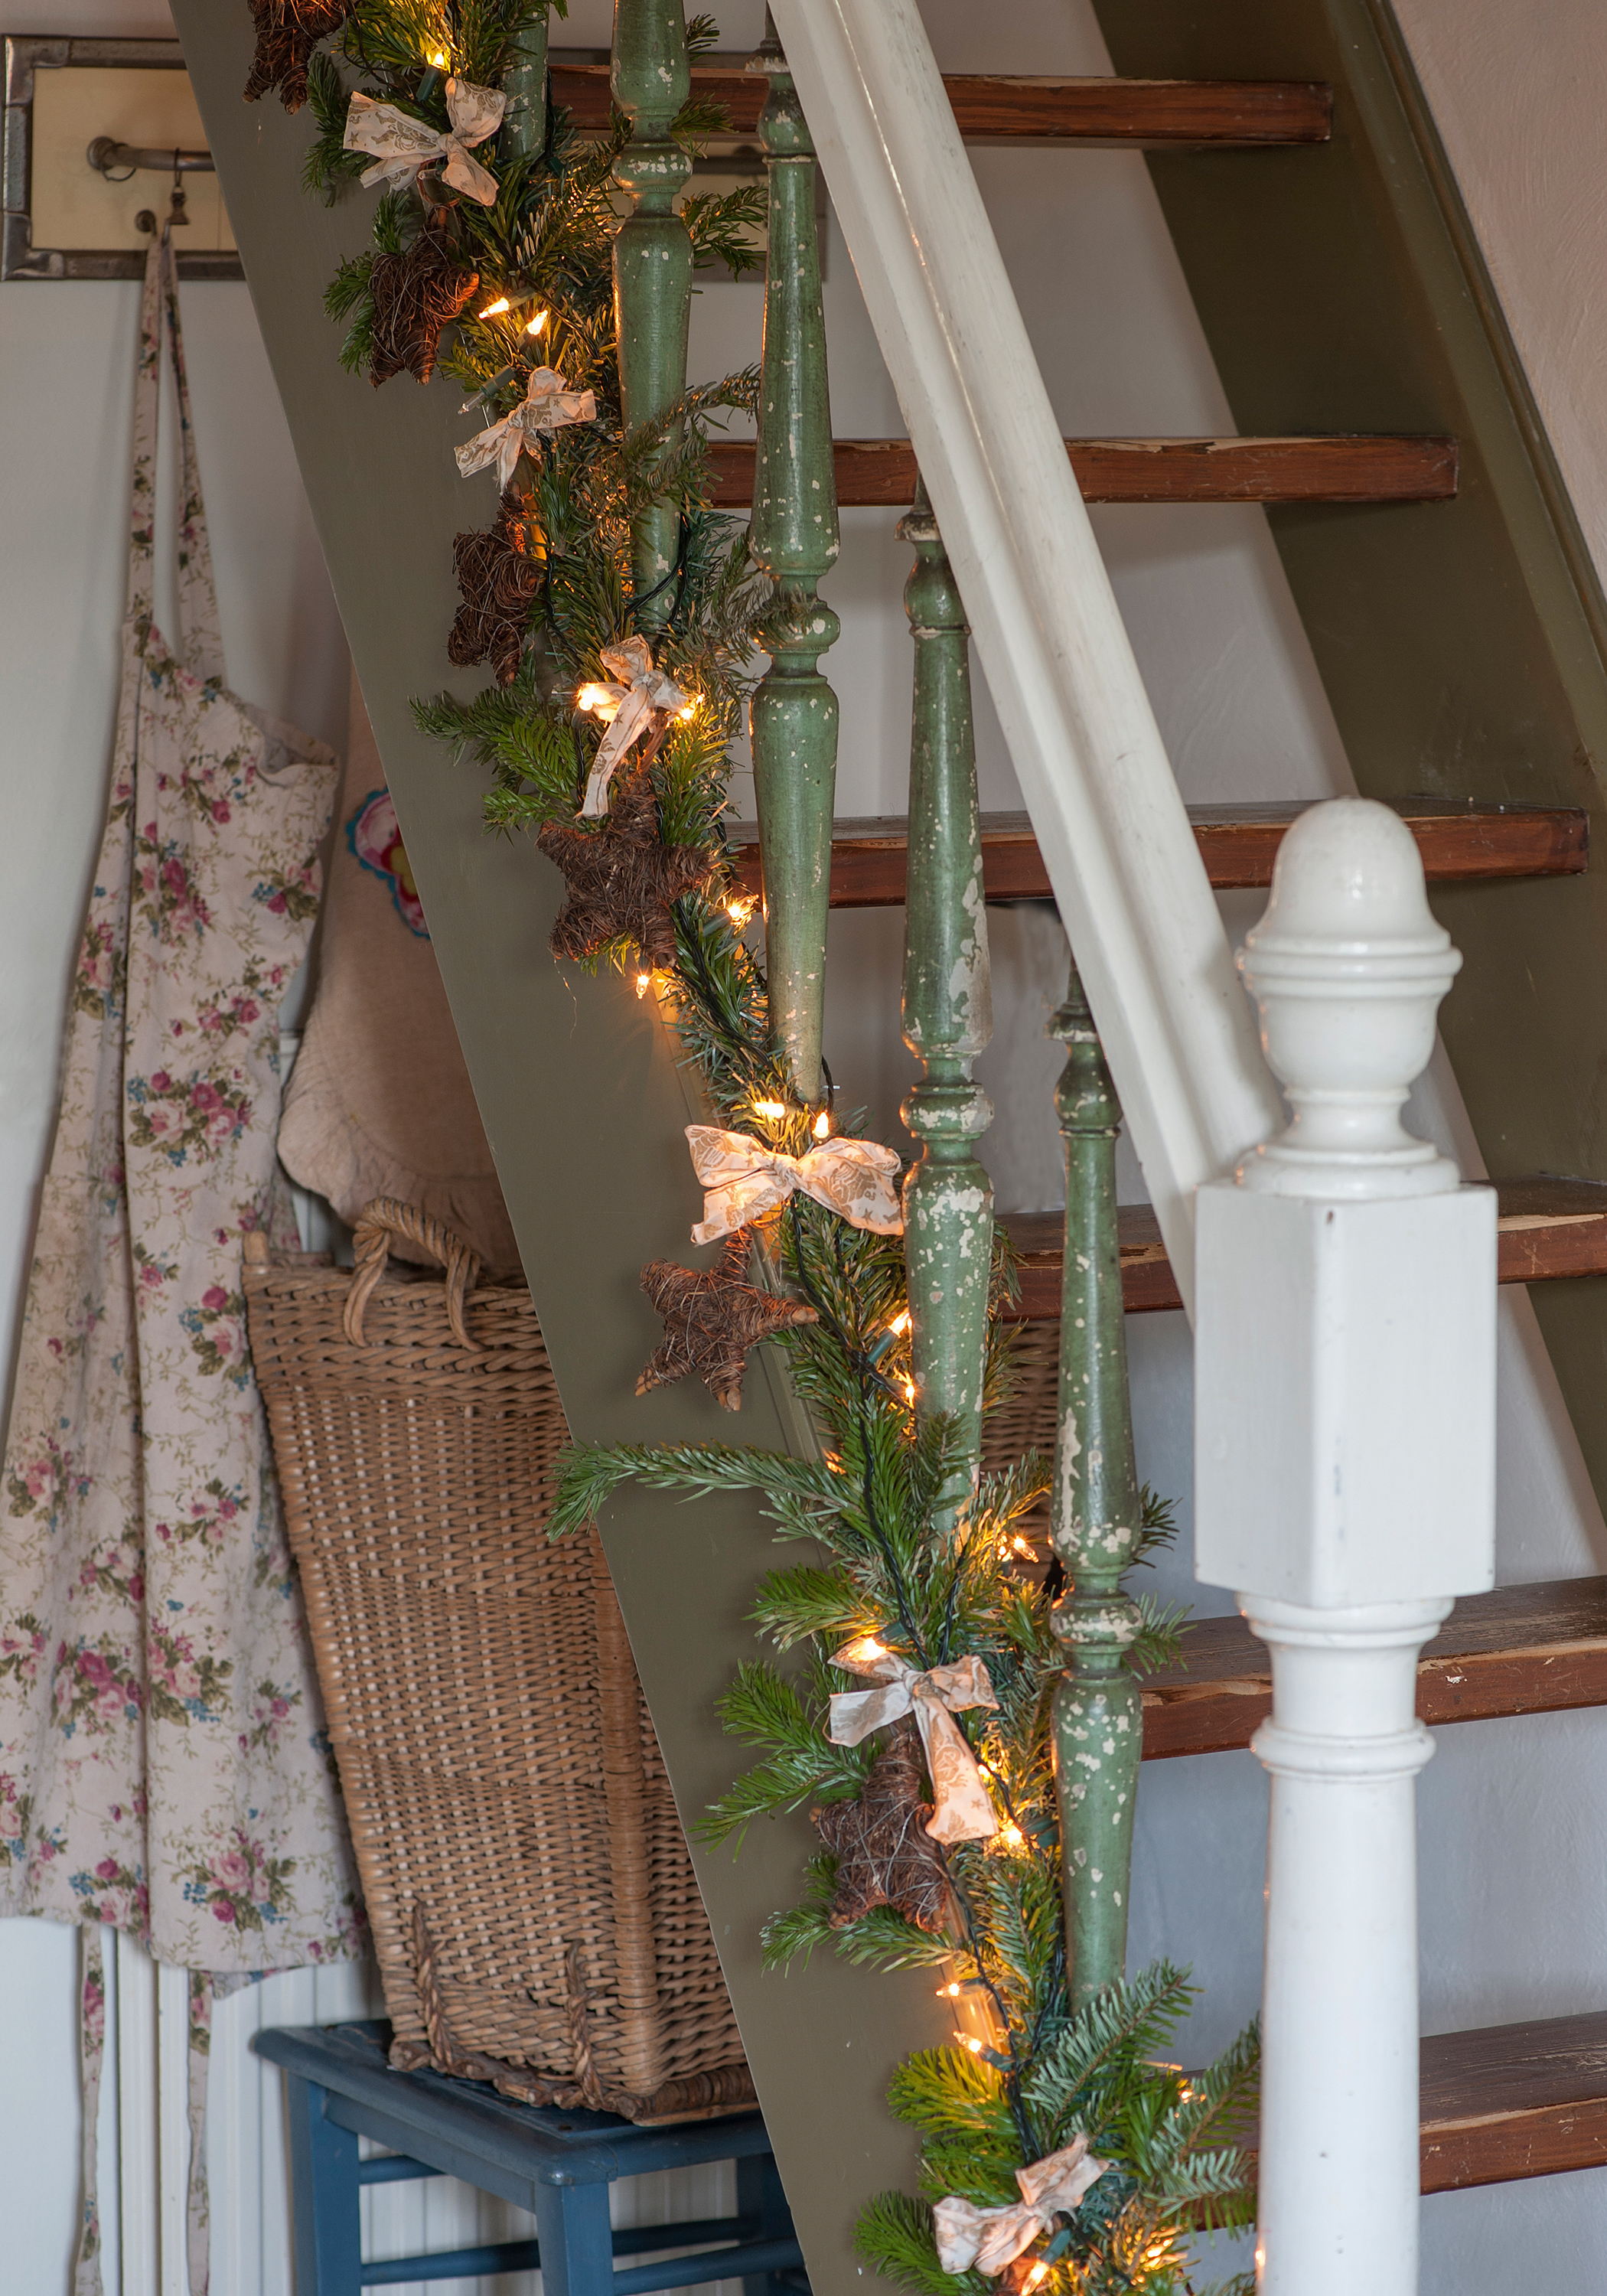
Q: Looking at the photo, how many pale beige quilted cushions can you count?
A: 1